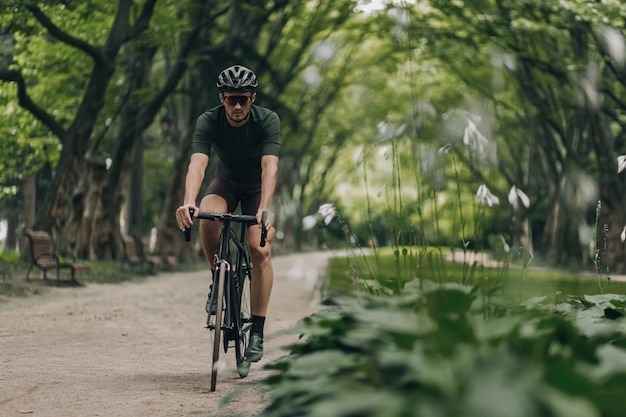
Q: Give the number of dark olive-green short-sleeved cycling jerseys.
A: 1